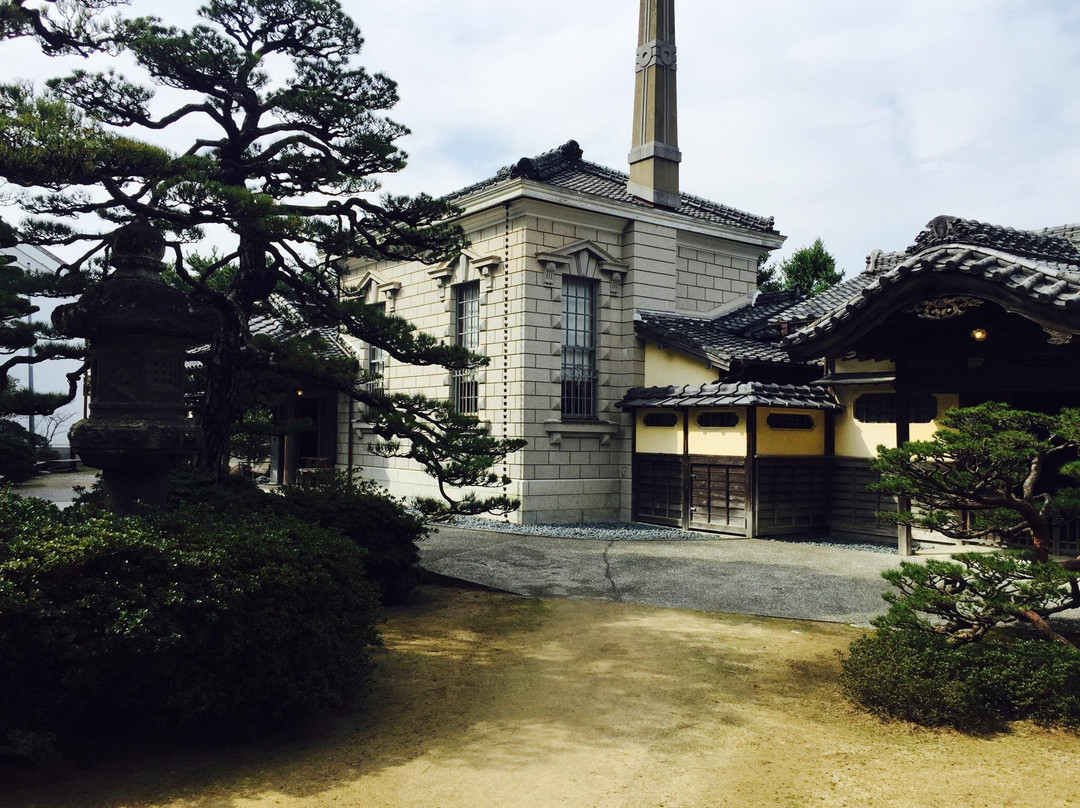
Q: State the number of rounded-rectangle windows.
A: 4